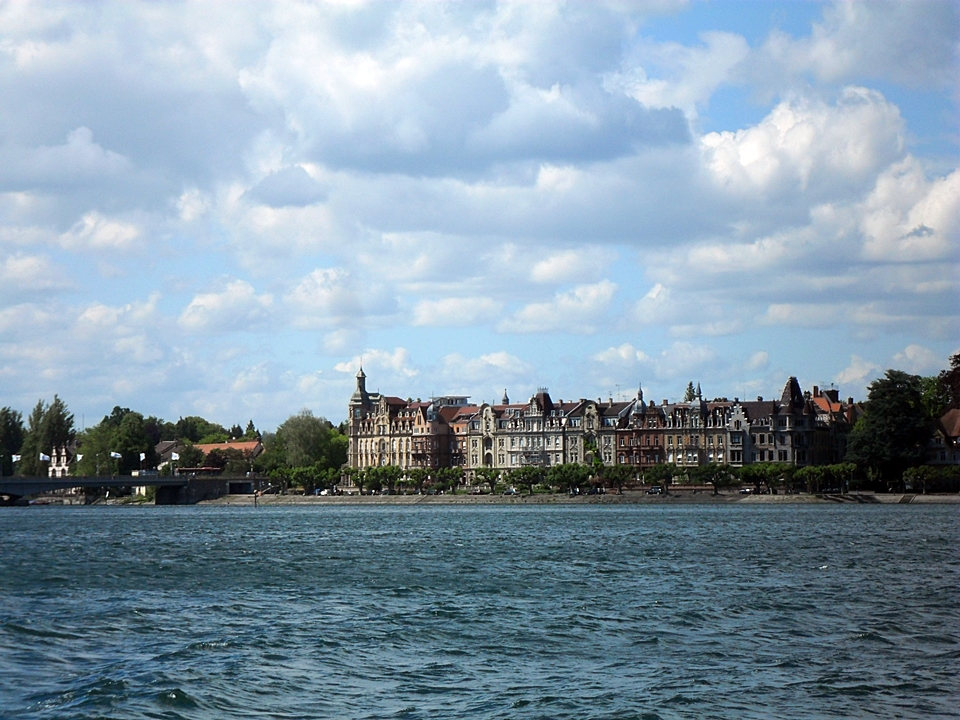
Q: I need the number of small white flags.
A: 6